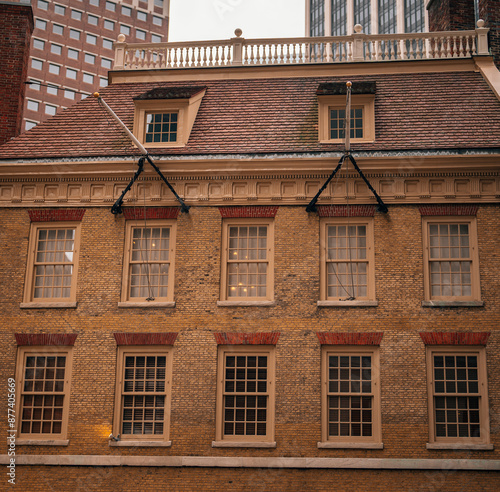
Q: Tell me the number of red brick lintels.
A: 10